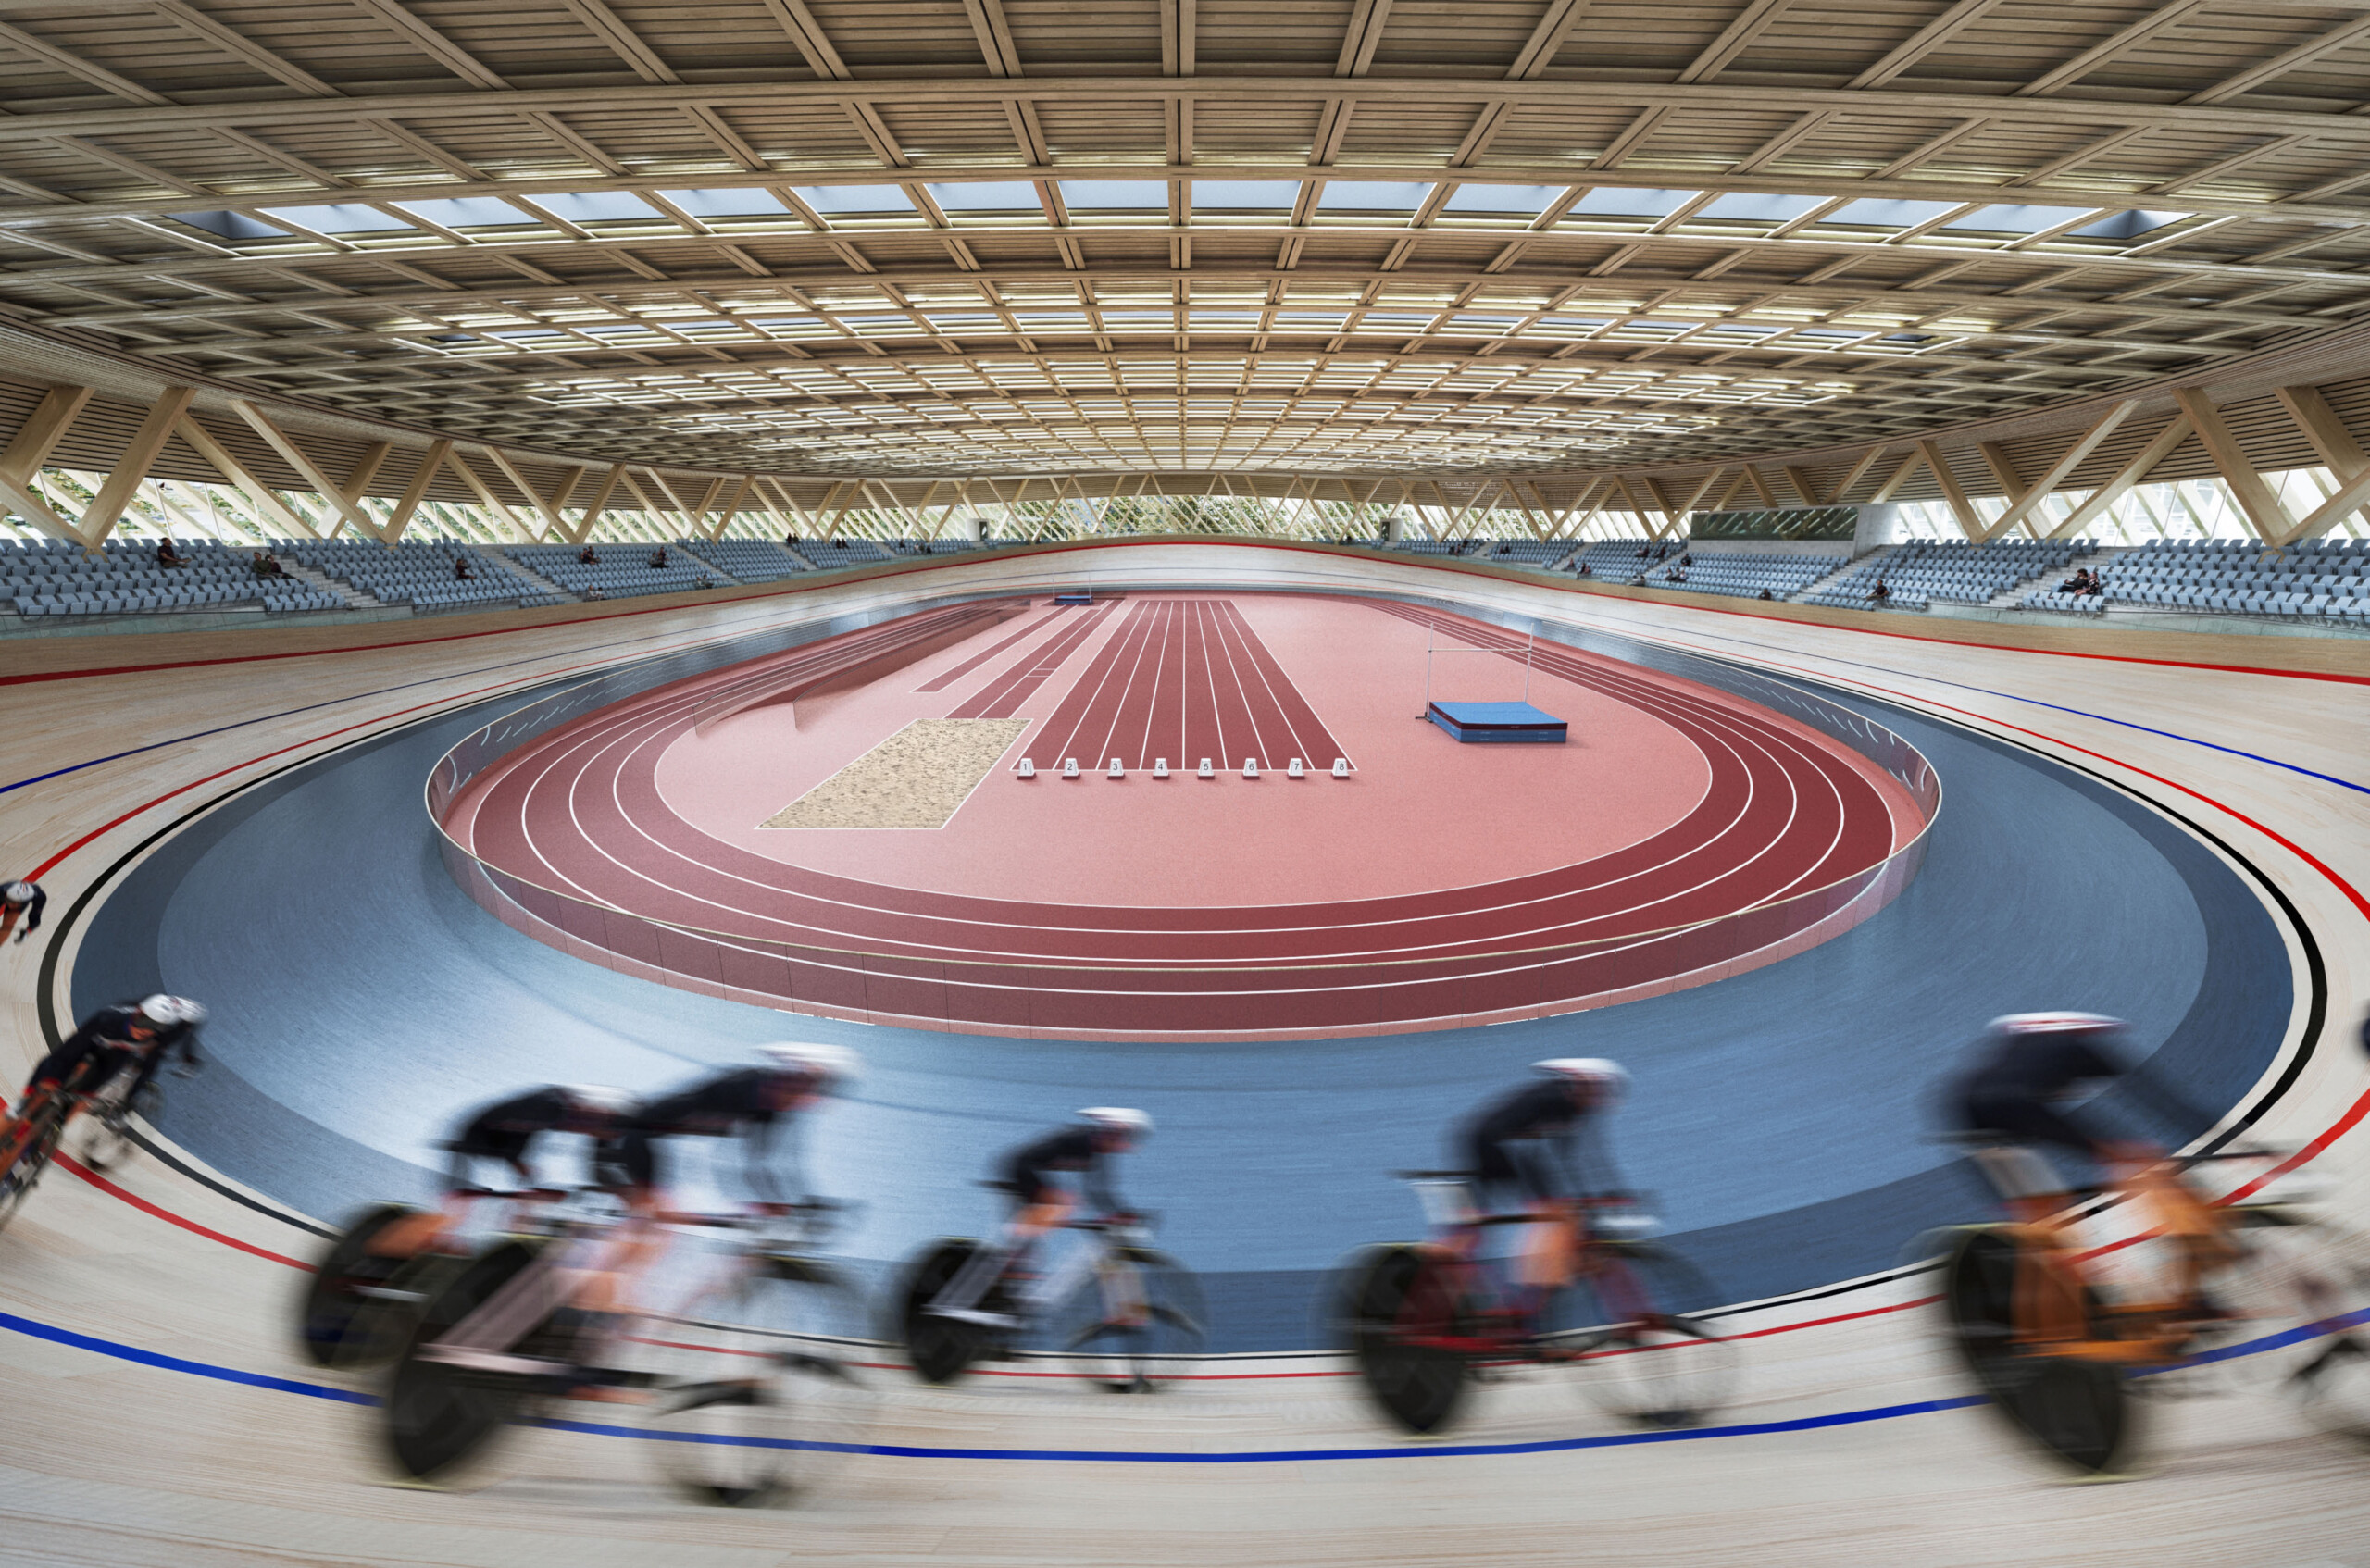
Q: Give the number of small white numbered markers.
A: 8